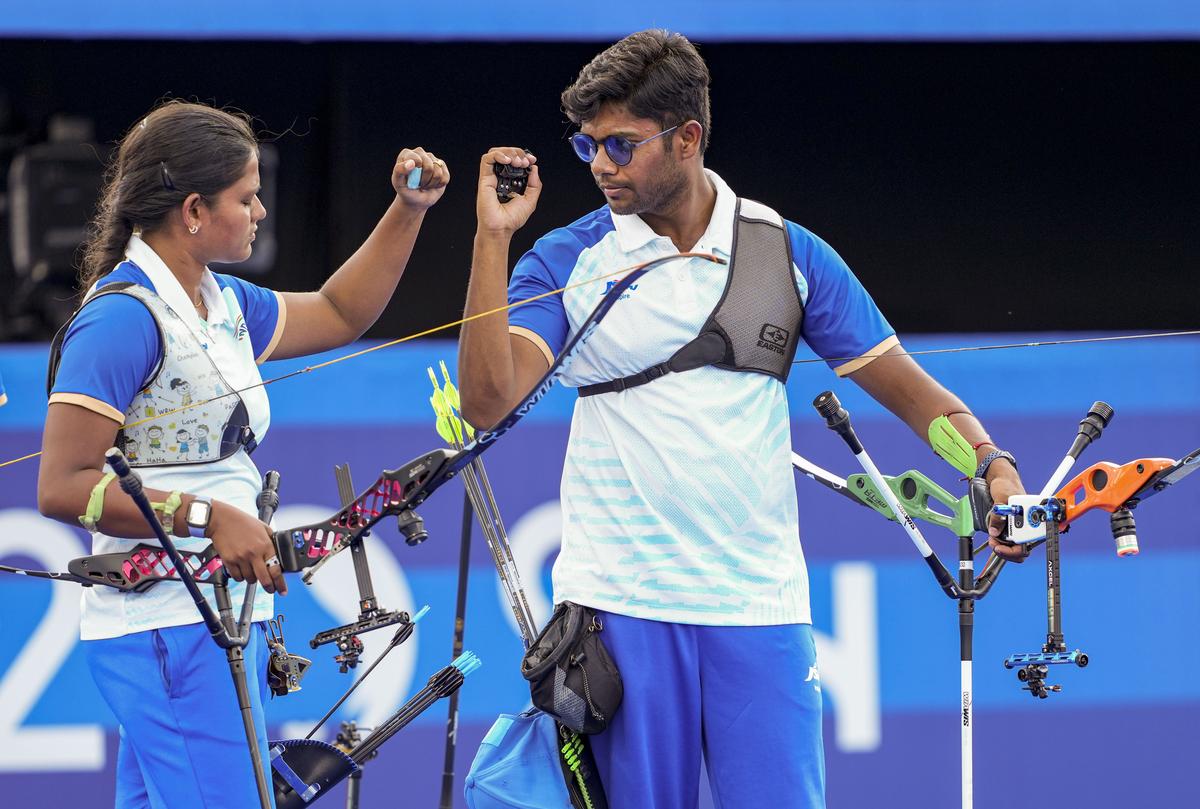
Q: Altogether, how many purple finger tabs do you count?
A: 0